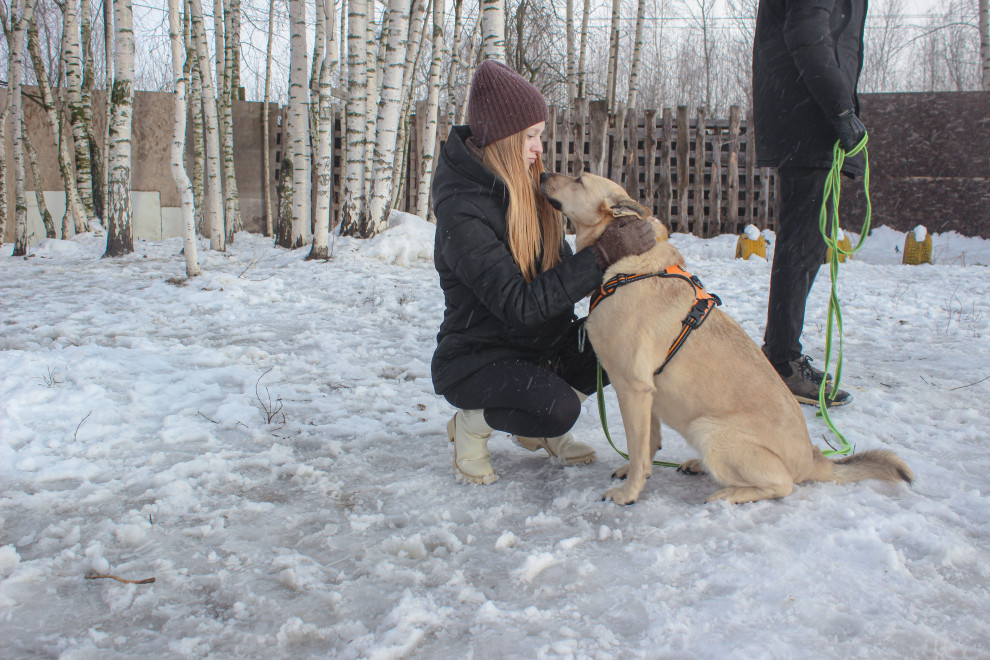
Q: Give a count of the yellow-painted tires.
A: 3